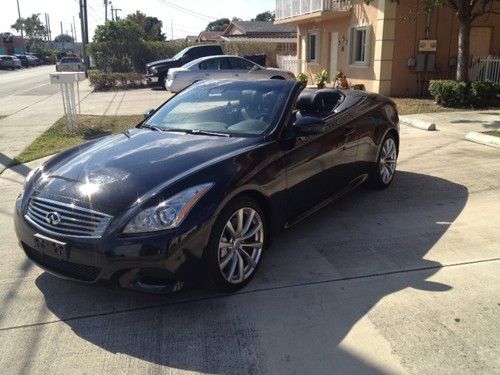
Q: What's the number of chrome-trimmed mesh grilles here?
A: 1